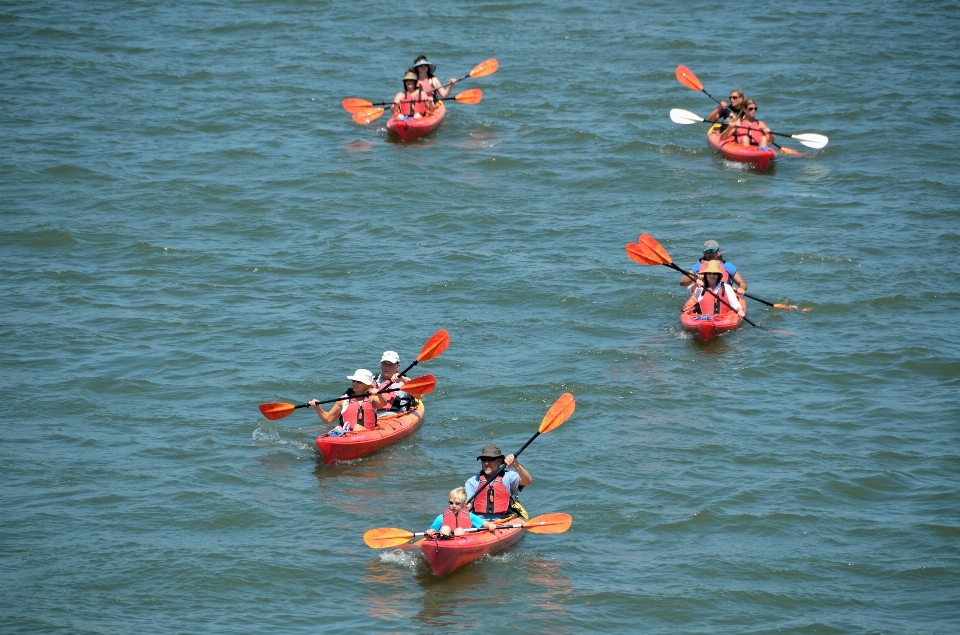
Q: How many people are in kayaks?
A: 10